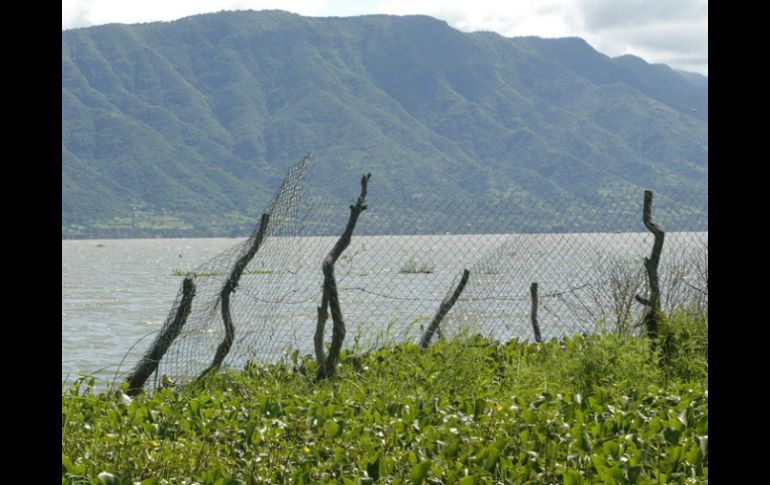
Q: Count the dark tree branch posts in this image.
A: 6